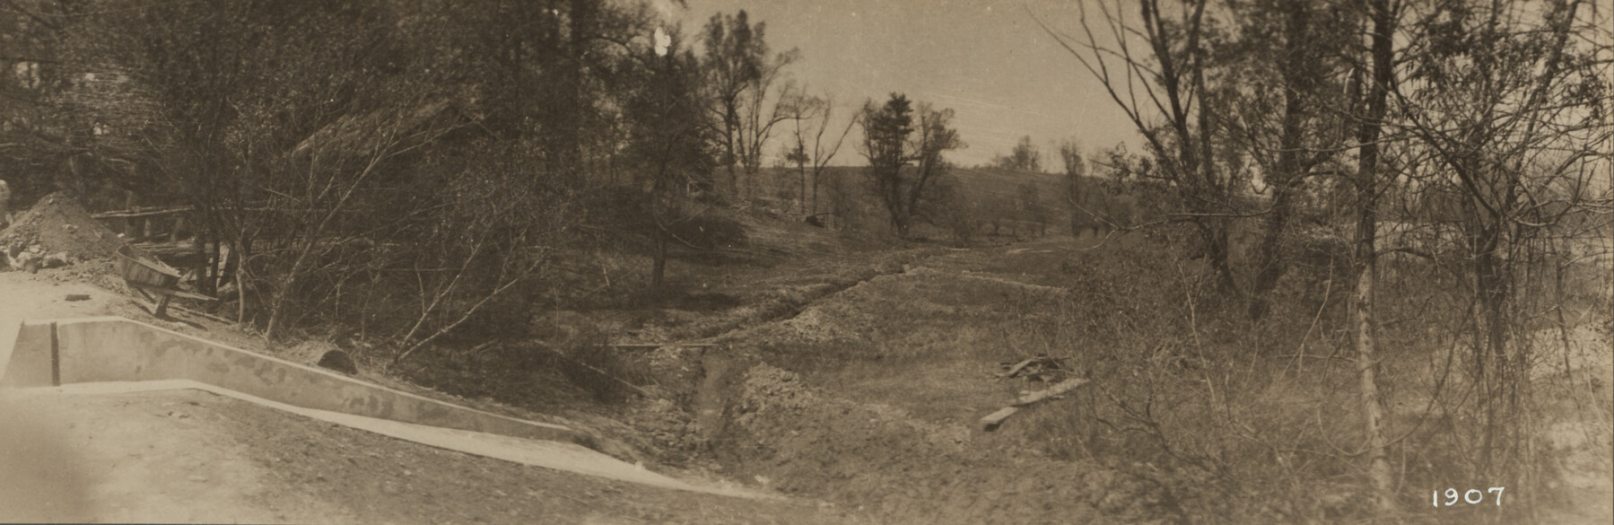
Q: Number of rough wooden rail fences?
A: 1